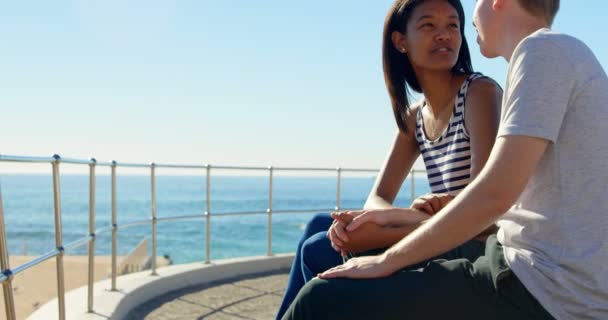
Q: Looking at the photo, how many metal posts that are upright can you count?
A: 9